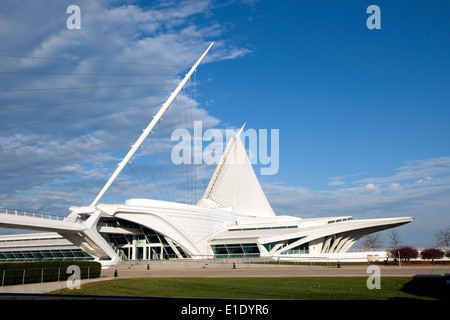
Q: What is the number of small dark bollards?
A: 4